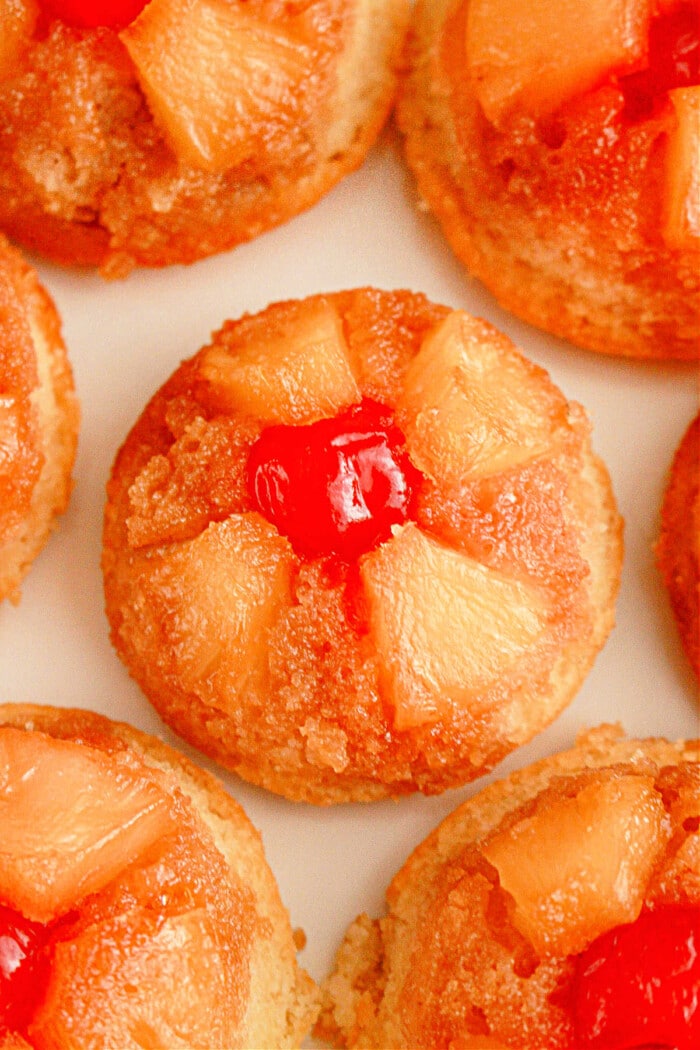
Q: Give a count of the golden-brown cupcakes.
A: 7